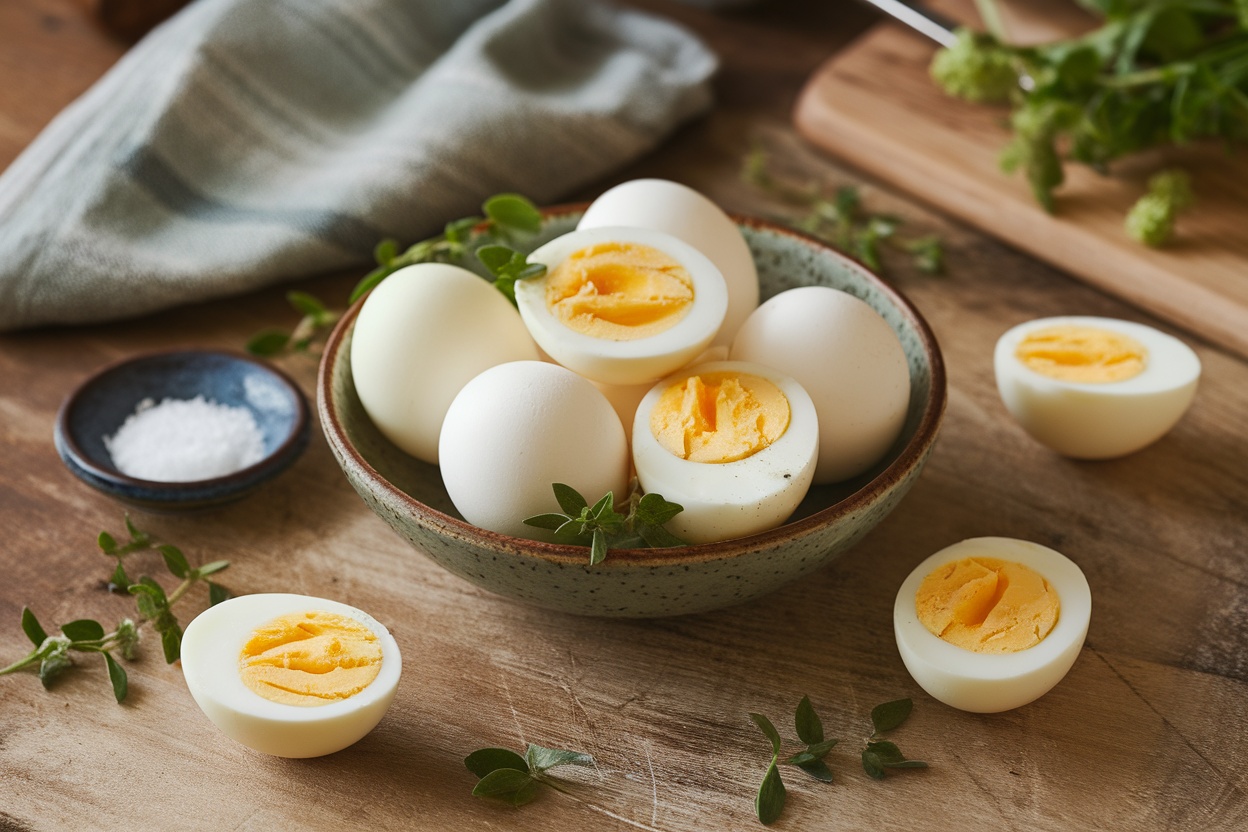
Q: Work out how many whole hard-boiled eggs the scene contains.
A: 4